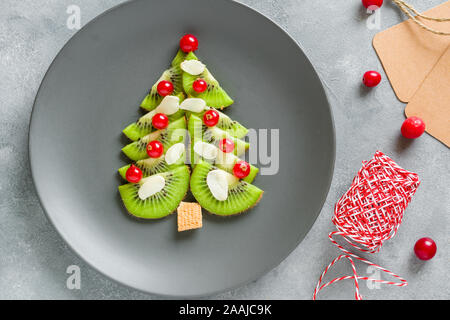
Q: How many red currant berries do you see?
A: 13